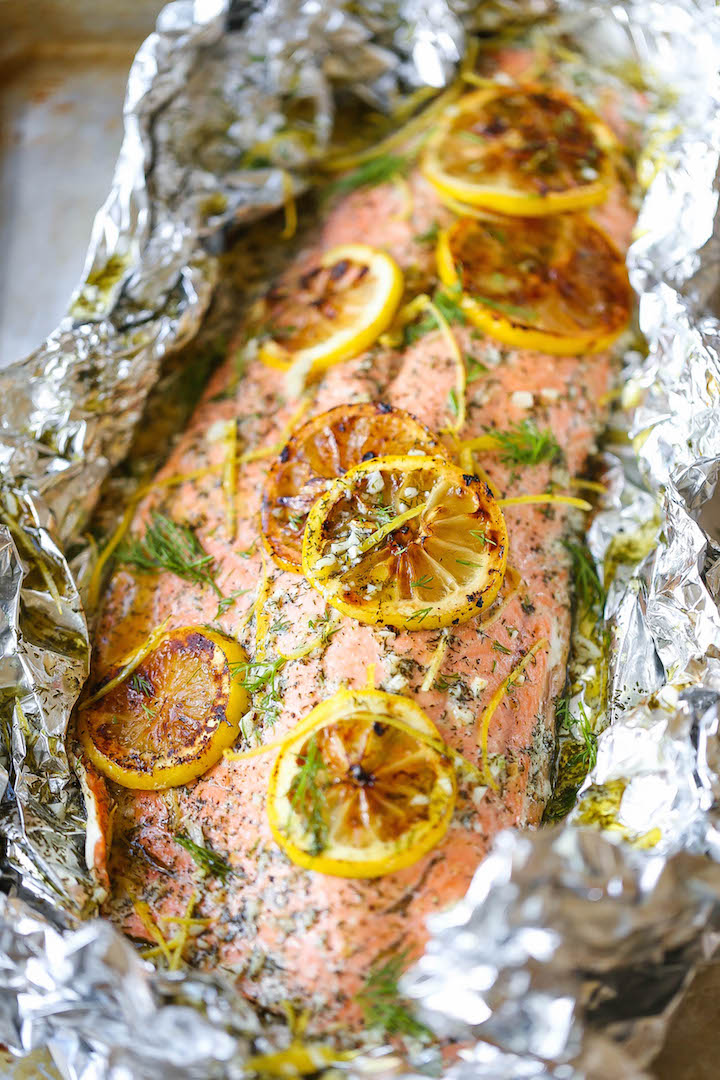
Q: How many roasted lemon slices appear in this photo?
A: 7